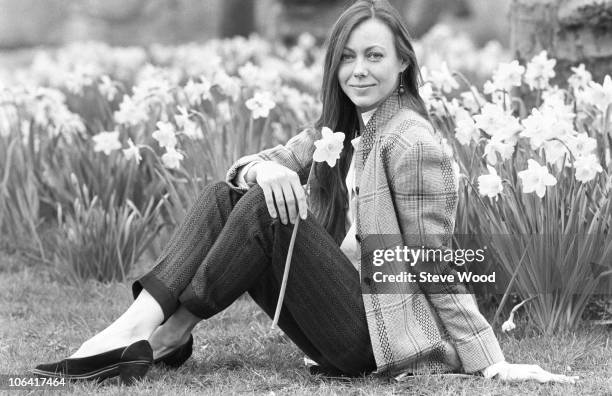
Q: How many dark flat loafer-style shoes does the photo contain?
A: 2